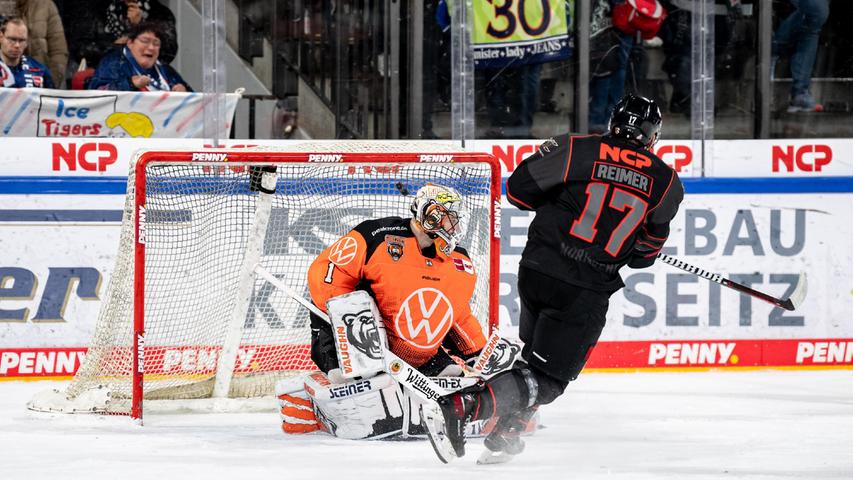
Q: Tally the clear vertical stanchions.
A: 3